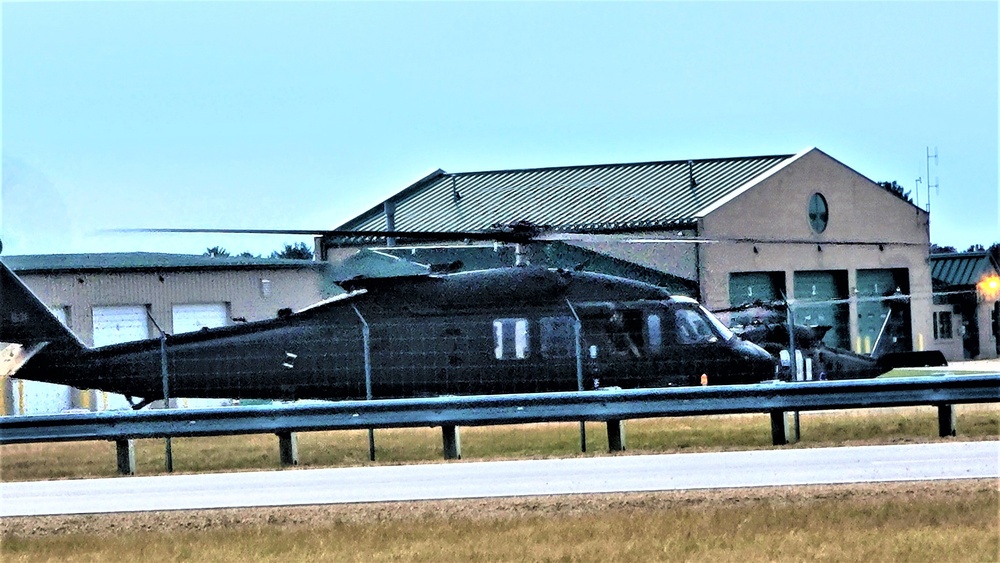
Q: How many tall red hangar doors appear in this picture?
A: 0